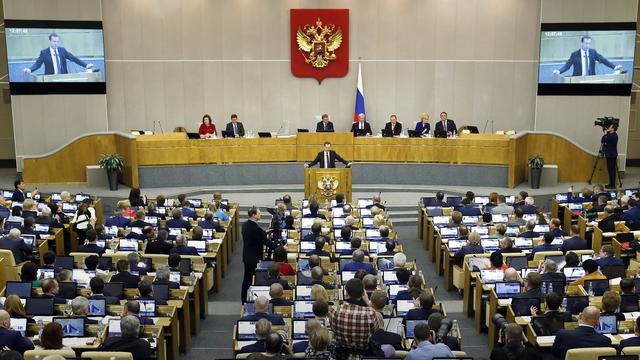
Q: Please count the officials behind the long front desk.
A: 7